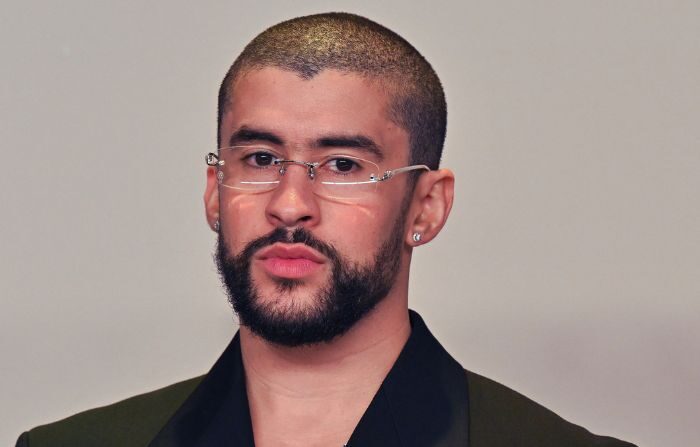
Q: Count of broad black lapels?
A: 2